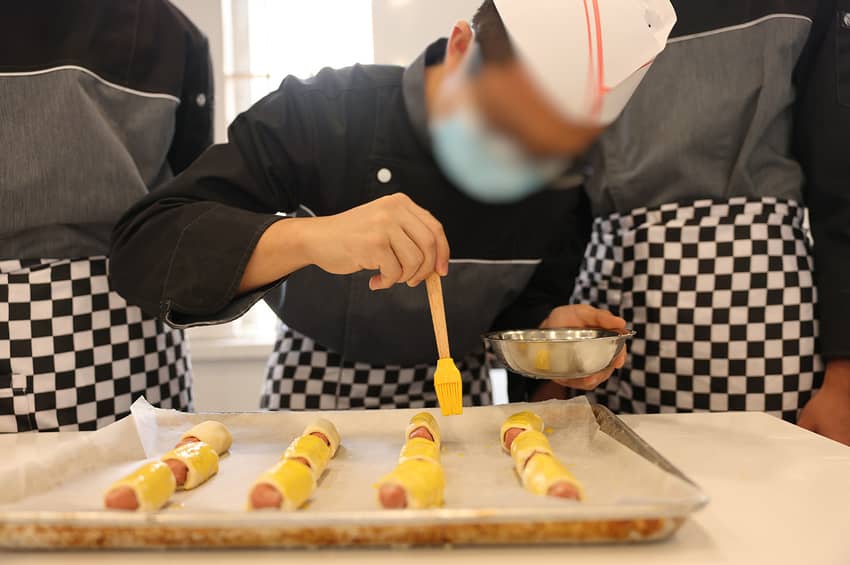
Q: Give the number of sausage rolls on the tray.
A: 12